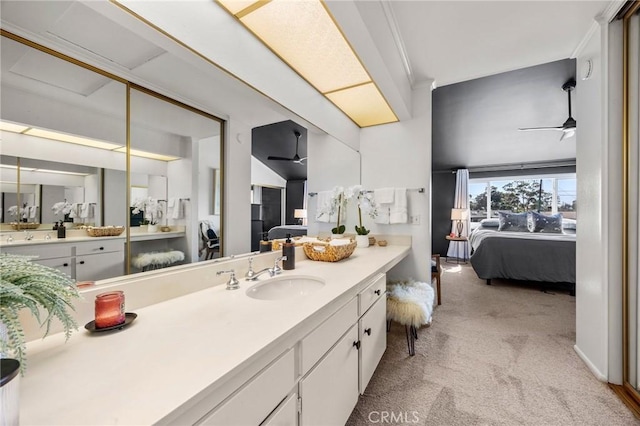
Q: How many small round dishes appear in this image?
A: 1